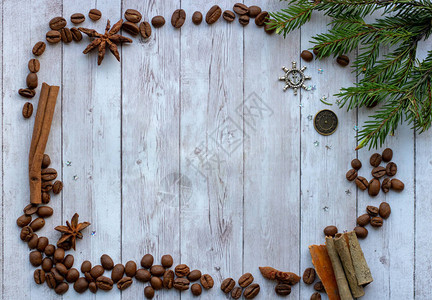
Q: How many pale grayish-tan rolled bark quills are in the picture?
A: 3